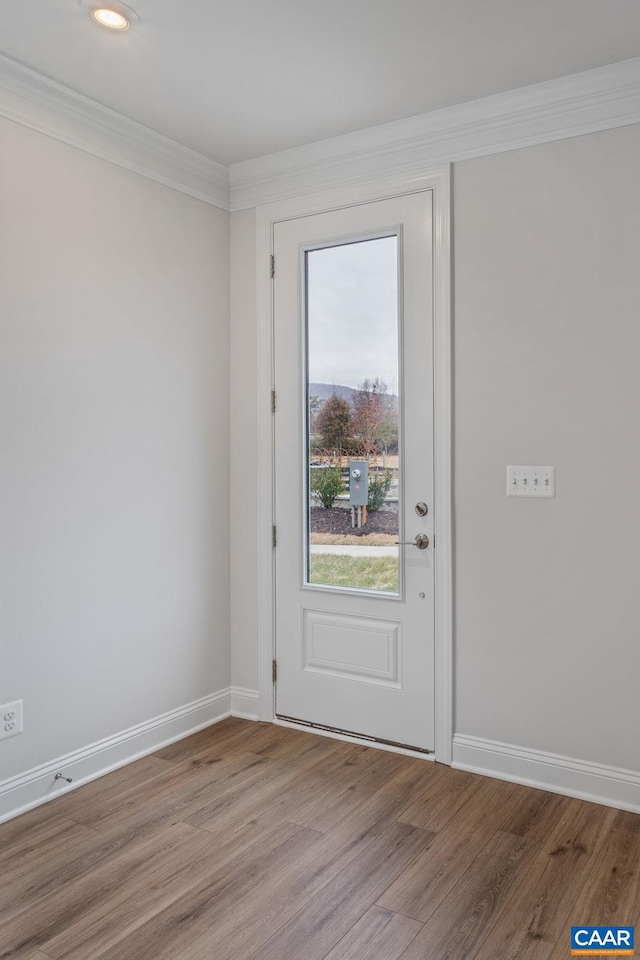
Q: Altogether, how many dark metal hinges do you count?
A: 4